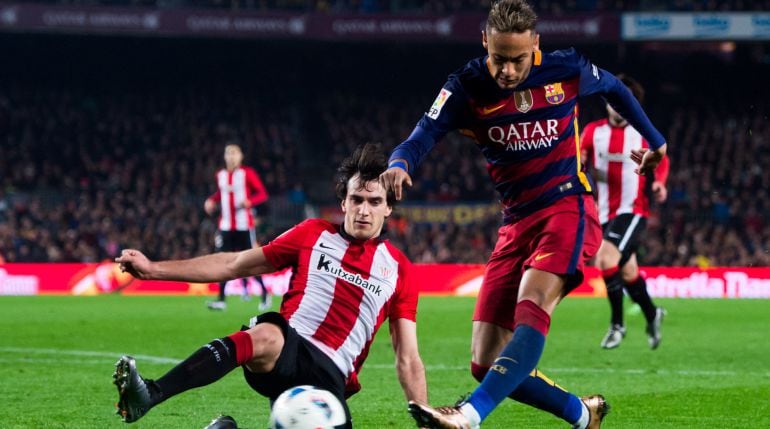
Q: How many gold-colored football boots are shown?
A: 2